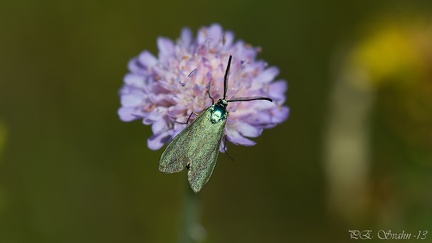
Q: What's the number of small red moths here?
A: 0